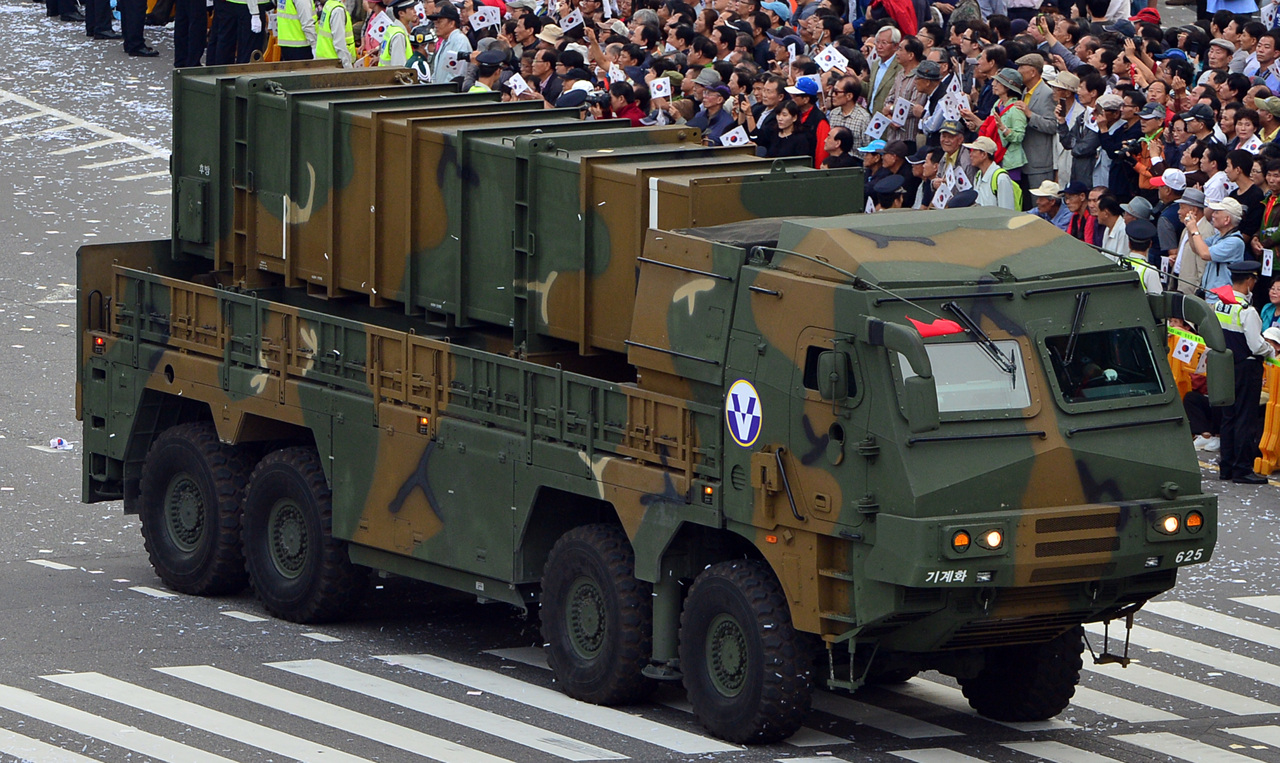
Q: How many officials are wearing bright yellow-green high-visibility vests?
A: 7